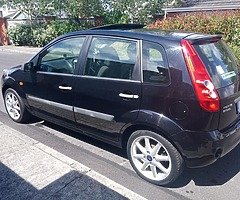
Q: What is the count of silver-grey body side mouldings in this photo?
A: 2